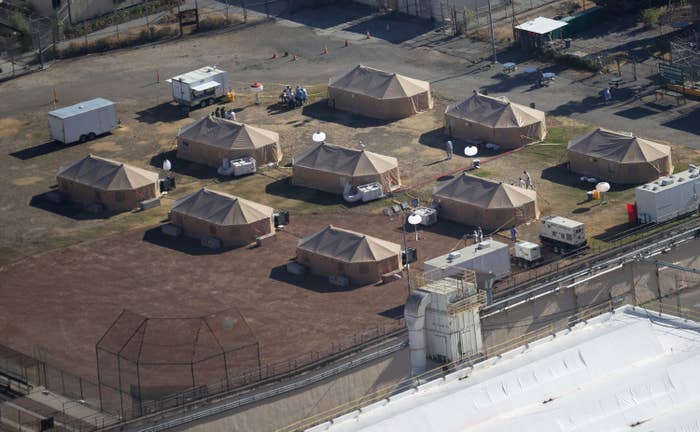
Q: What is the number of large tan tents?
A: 9